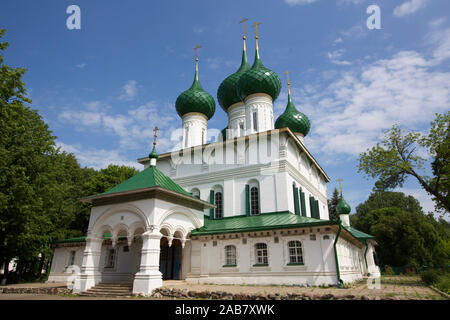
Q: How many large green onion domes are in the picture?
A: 4